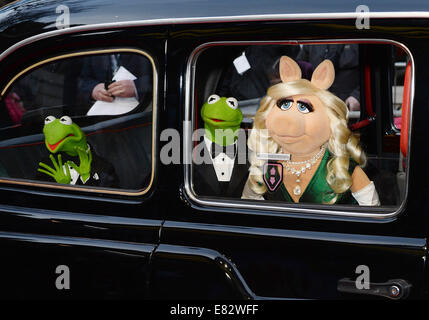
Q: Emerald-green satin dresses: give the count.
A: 1